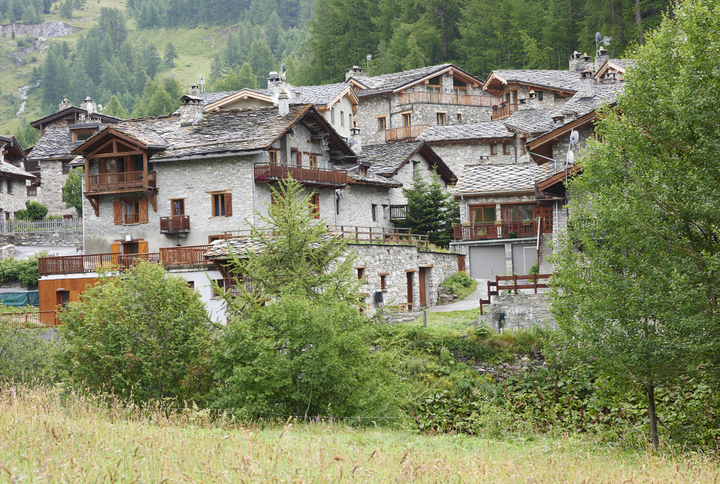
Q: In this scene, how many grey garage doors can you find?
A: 2